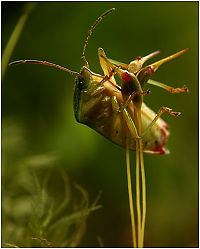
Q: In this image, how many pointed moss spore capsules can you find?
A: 3